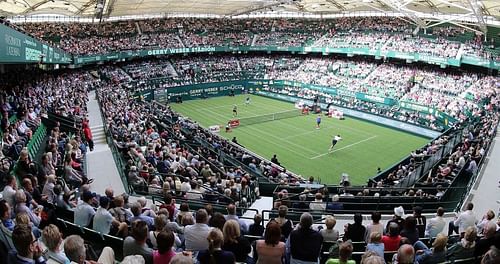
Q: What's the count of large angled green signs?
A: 1